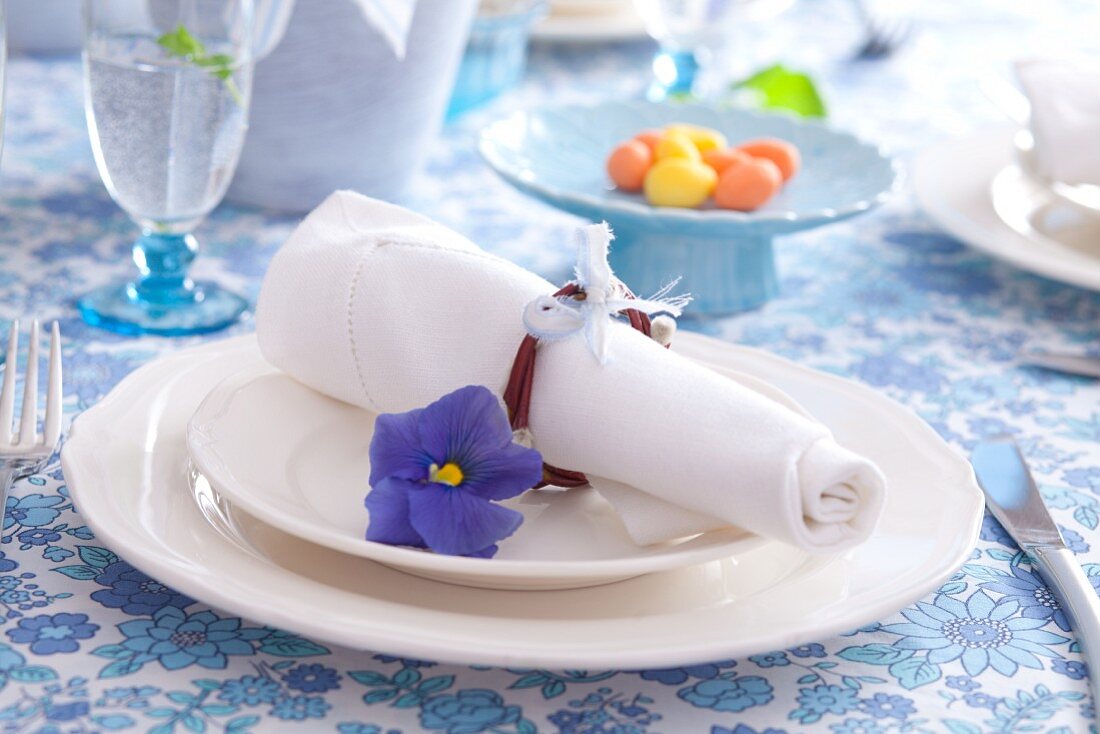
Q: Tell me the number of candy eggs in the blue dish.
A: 8